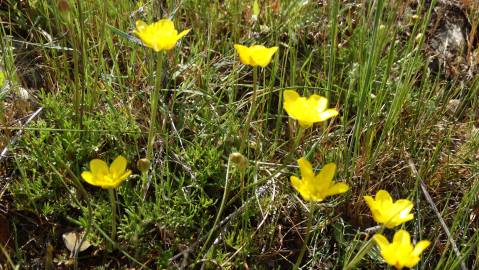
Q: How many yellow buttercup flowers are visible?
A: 7